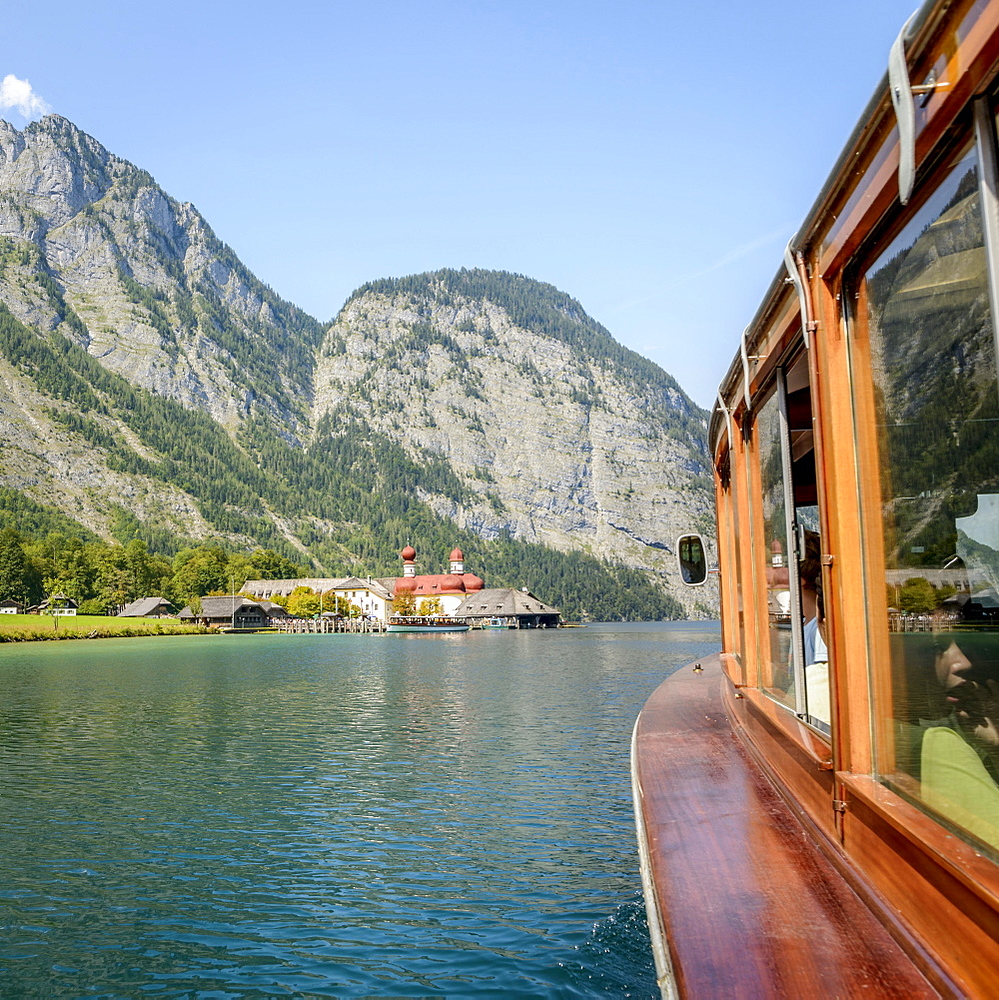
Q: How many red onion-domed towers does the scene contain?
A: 2